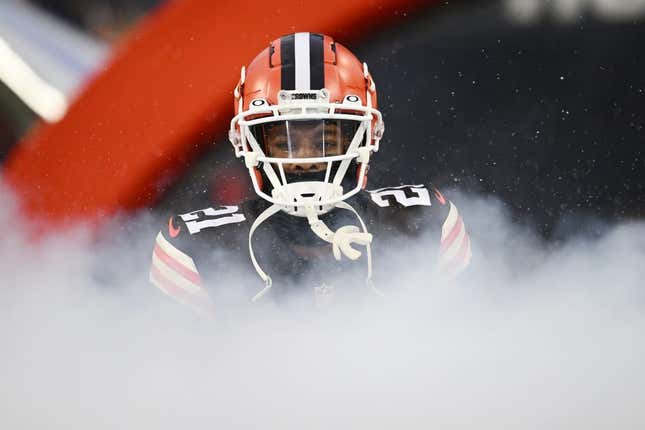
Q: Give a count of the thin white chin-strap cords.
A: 2